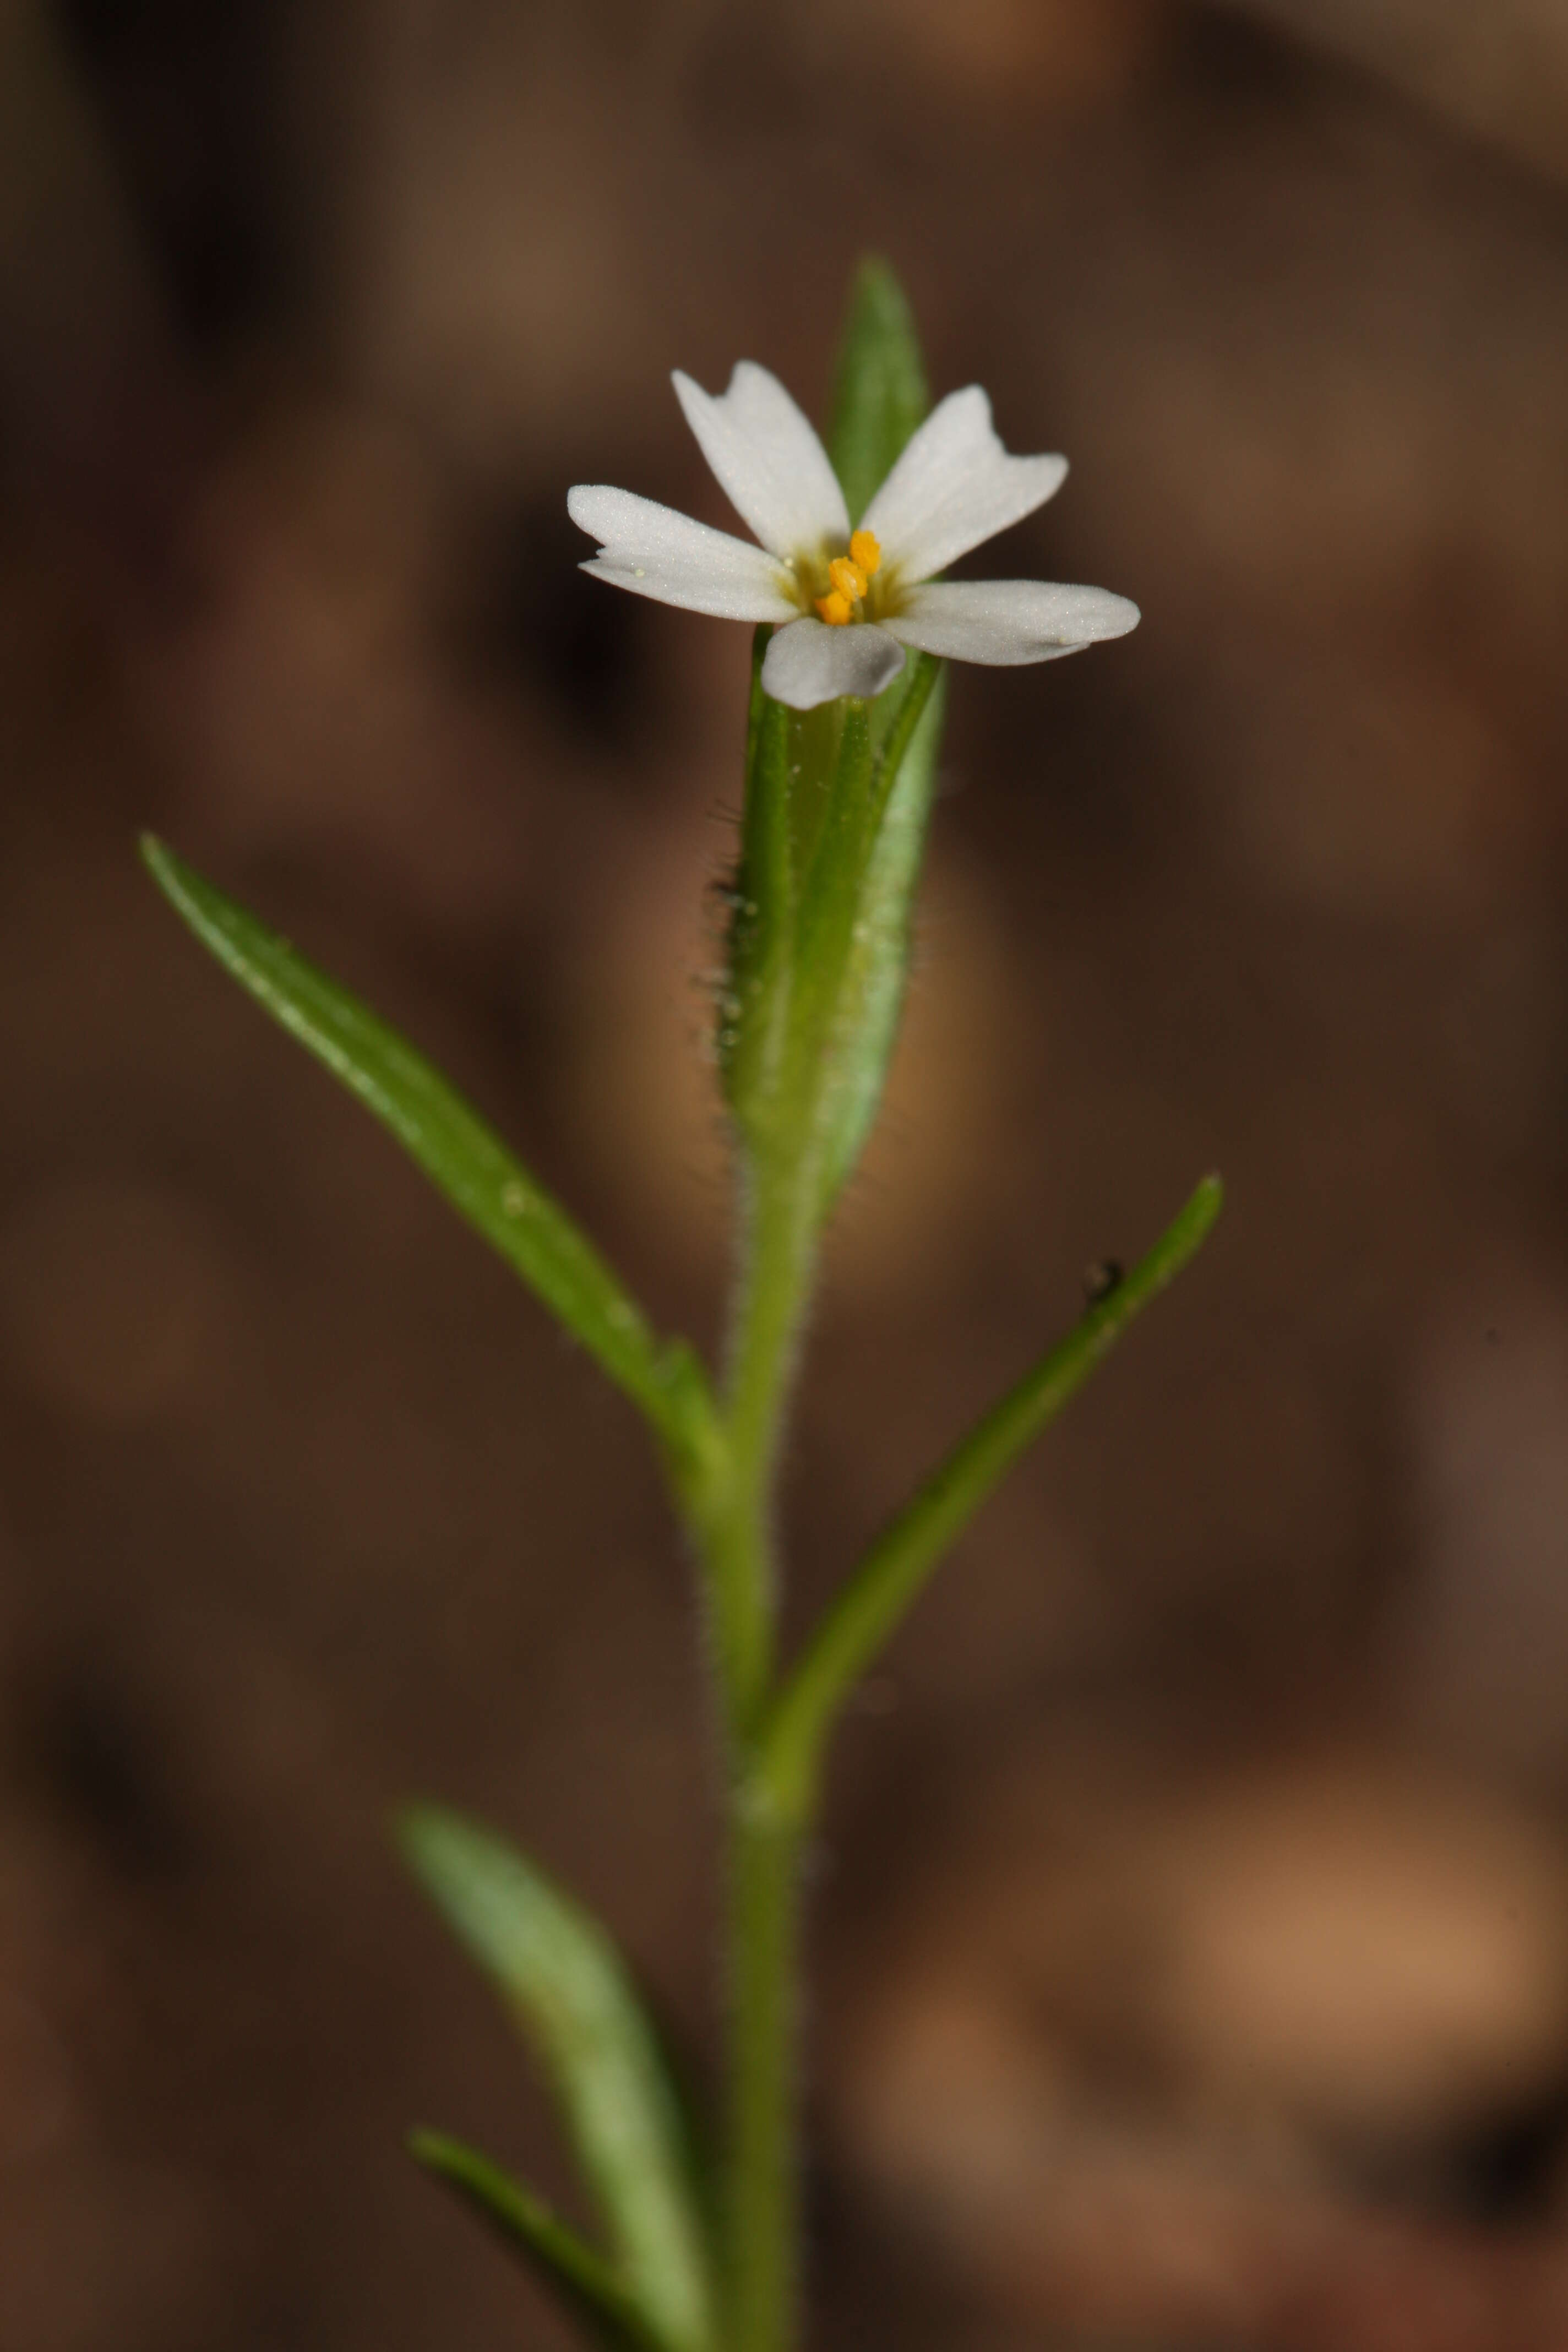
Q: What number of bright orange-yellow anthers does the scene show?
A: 3